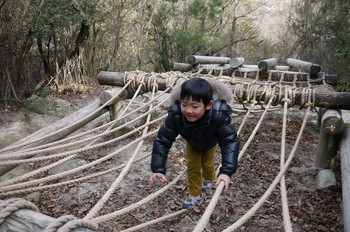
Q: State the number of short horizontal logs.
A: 4